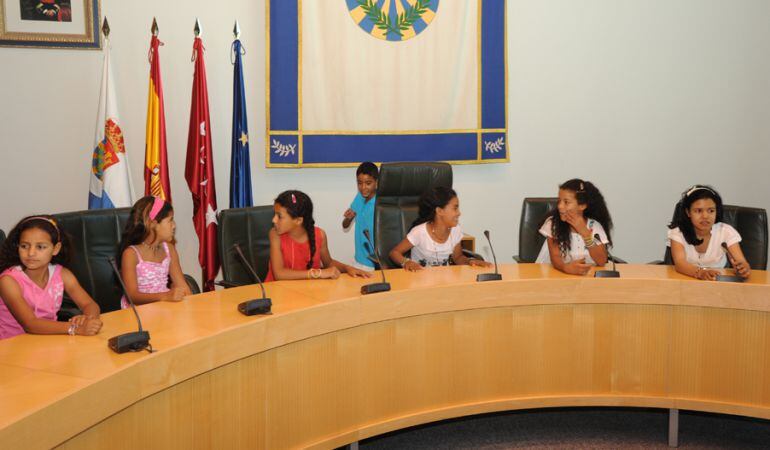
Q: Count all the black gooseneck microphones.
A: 6